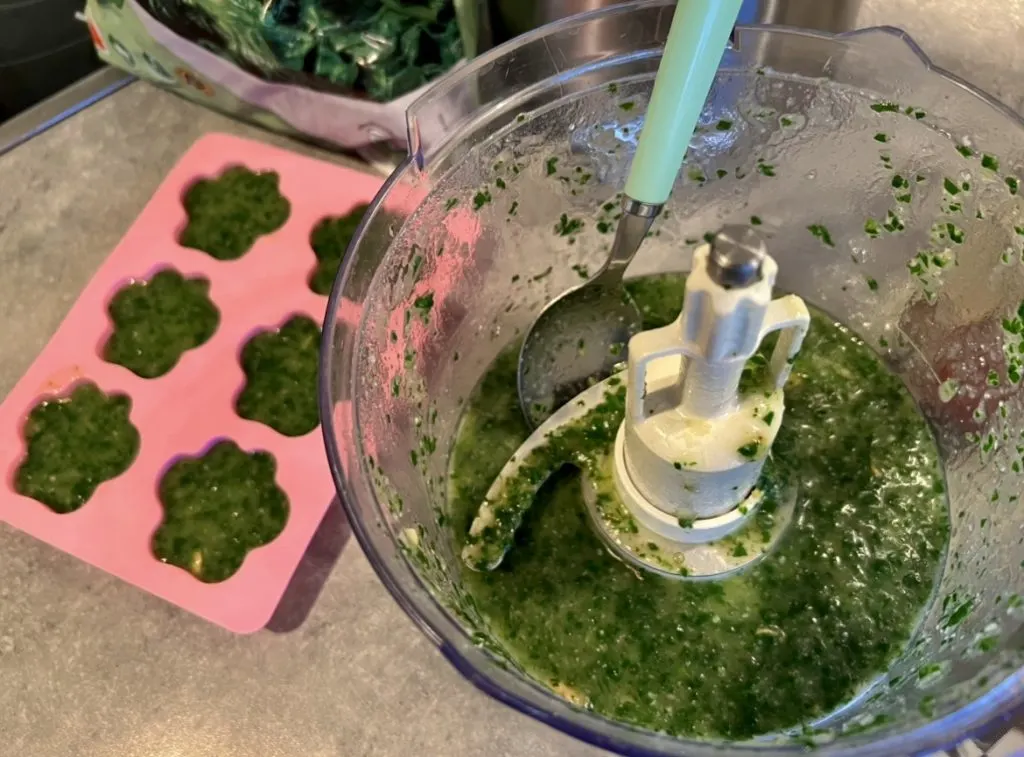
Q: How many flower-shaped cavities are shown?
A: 6